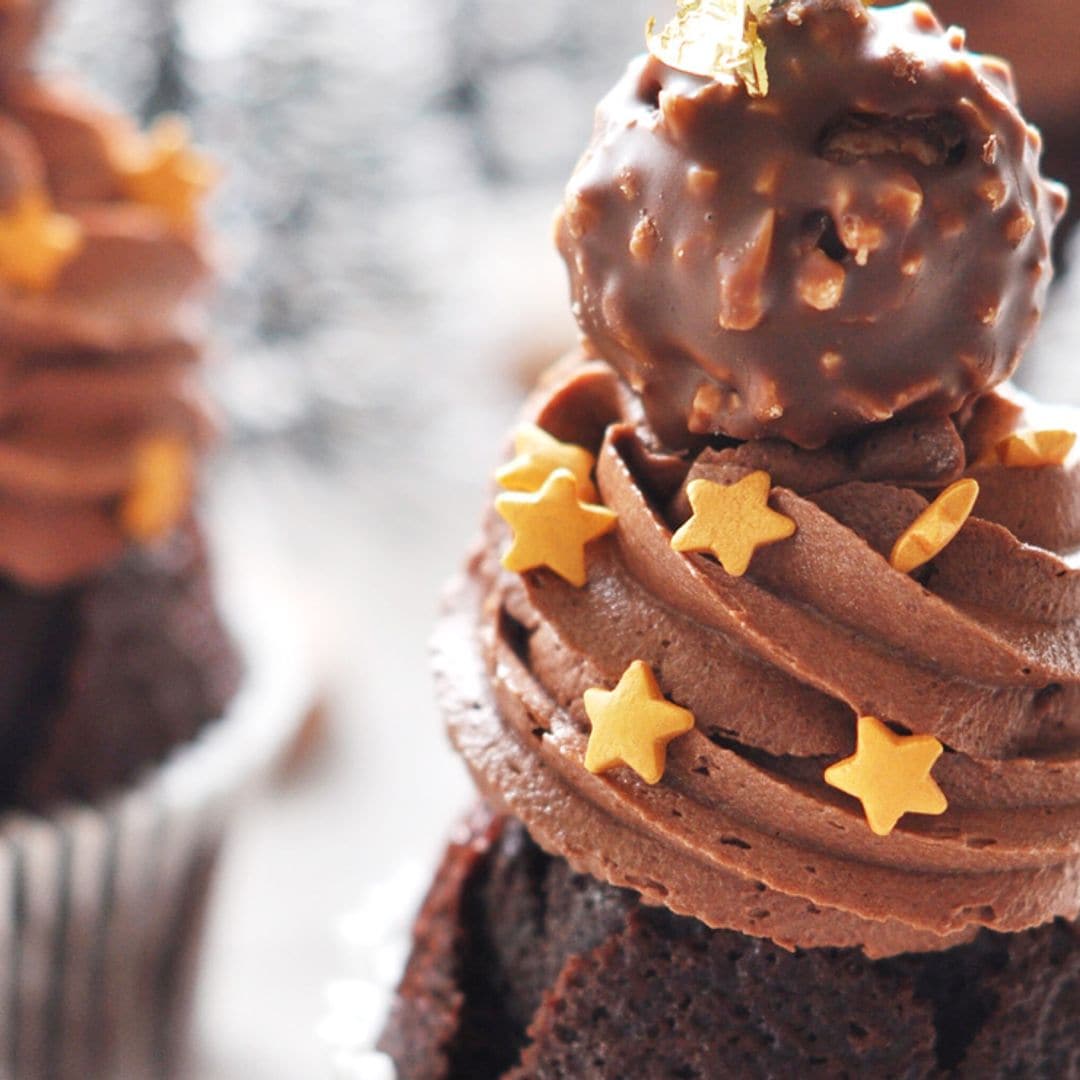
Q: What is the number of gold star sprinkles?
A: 10